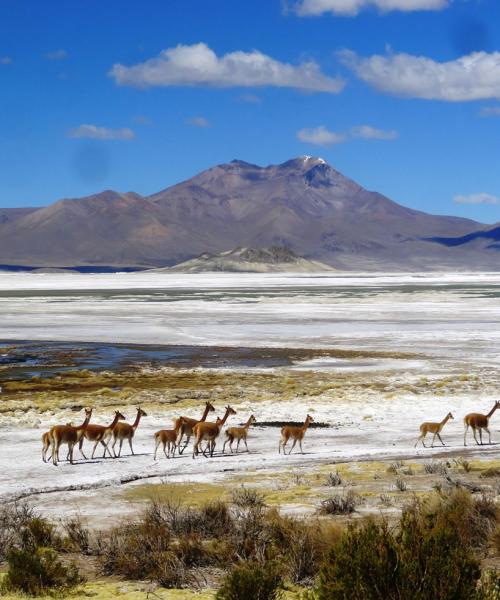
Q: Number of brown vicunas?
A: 12